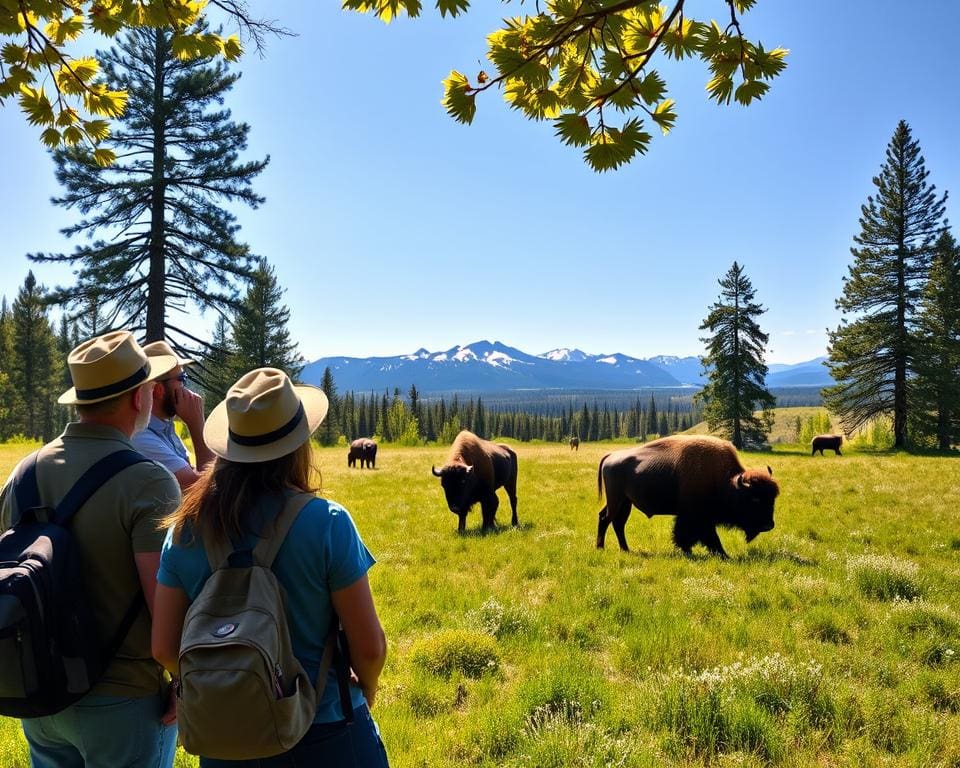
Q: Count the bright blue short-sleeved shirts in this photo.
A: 1